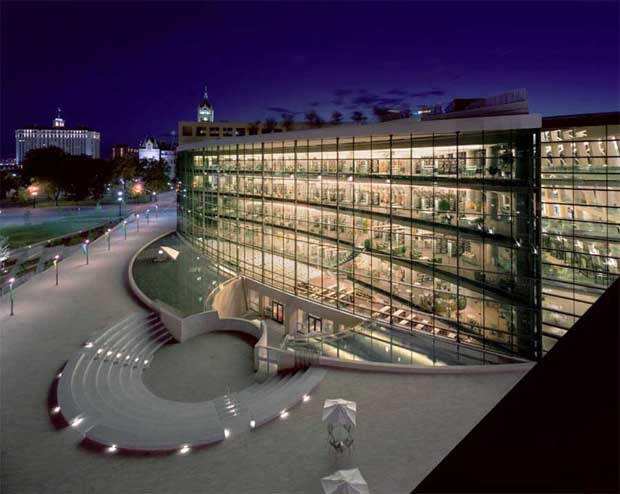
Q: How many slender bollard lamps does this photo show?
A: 8